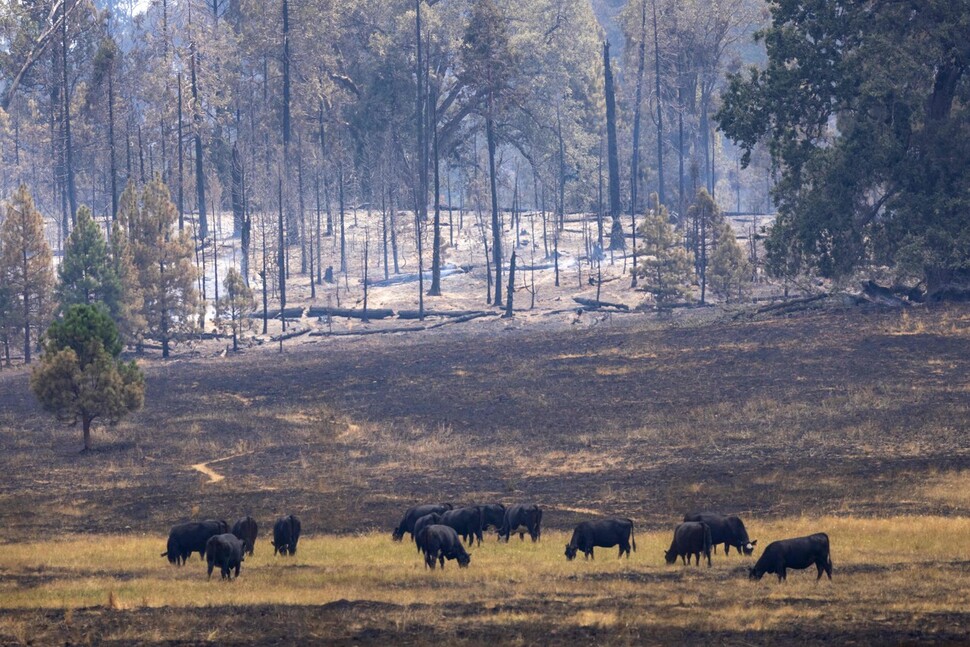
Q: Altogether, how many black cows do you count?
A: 14